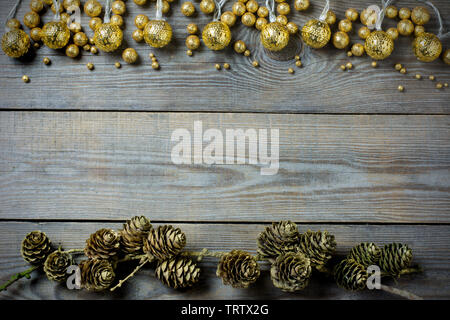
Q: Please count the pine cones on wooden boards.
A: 14